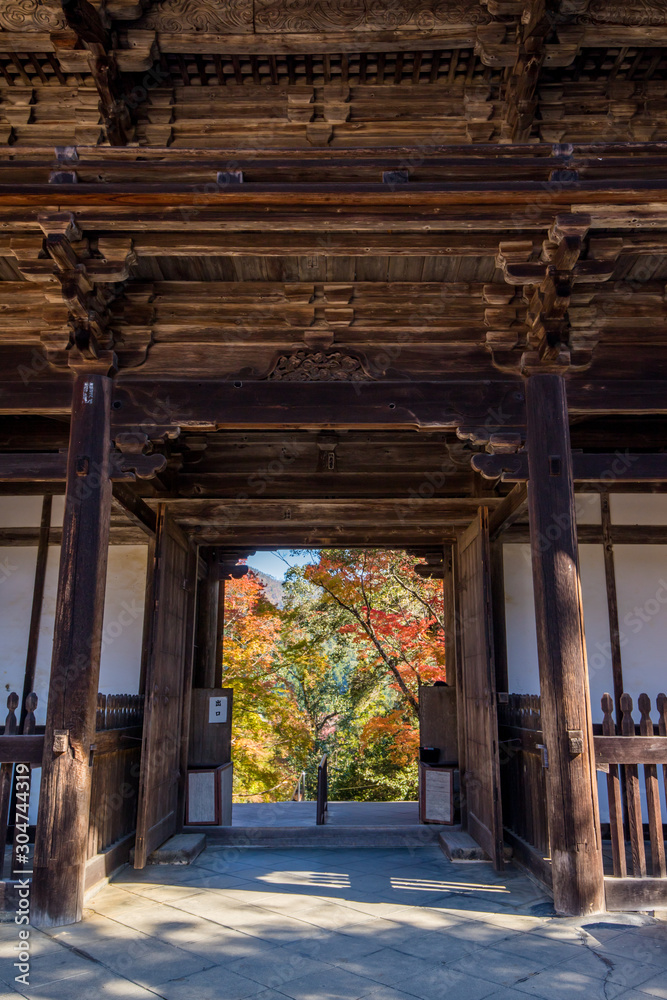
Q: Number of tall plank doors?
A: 2